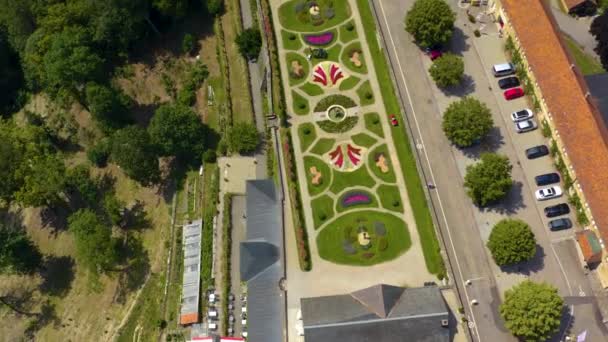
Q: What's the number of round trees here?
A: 6